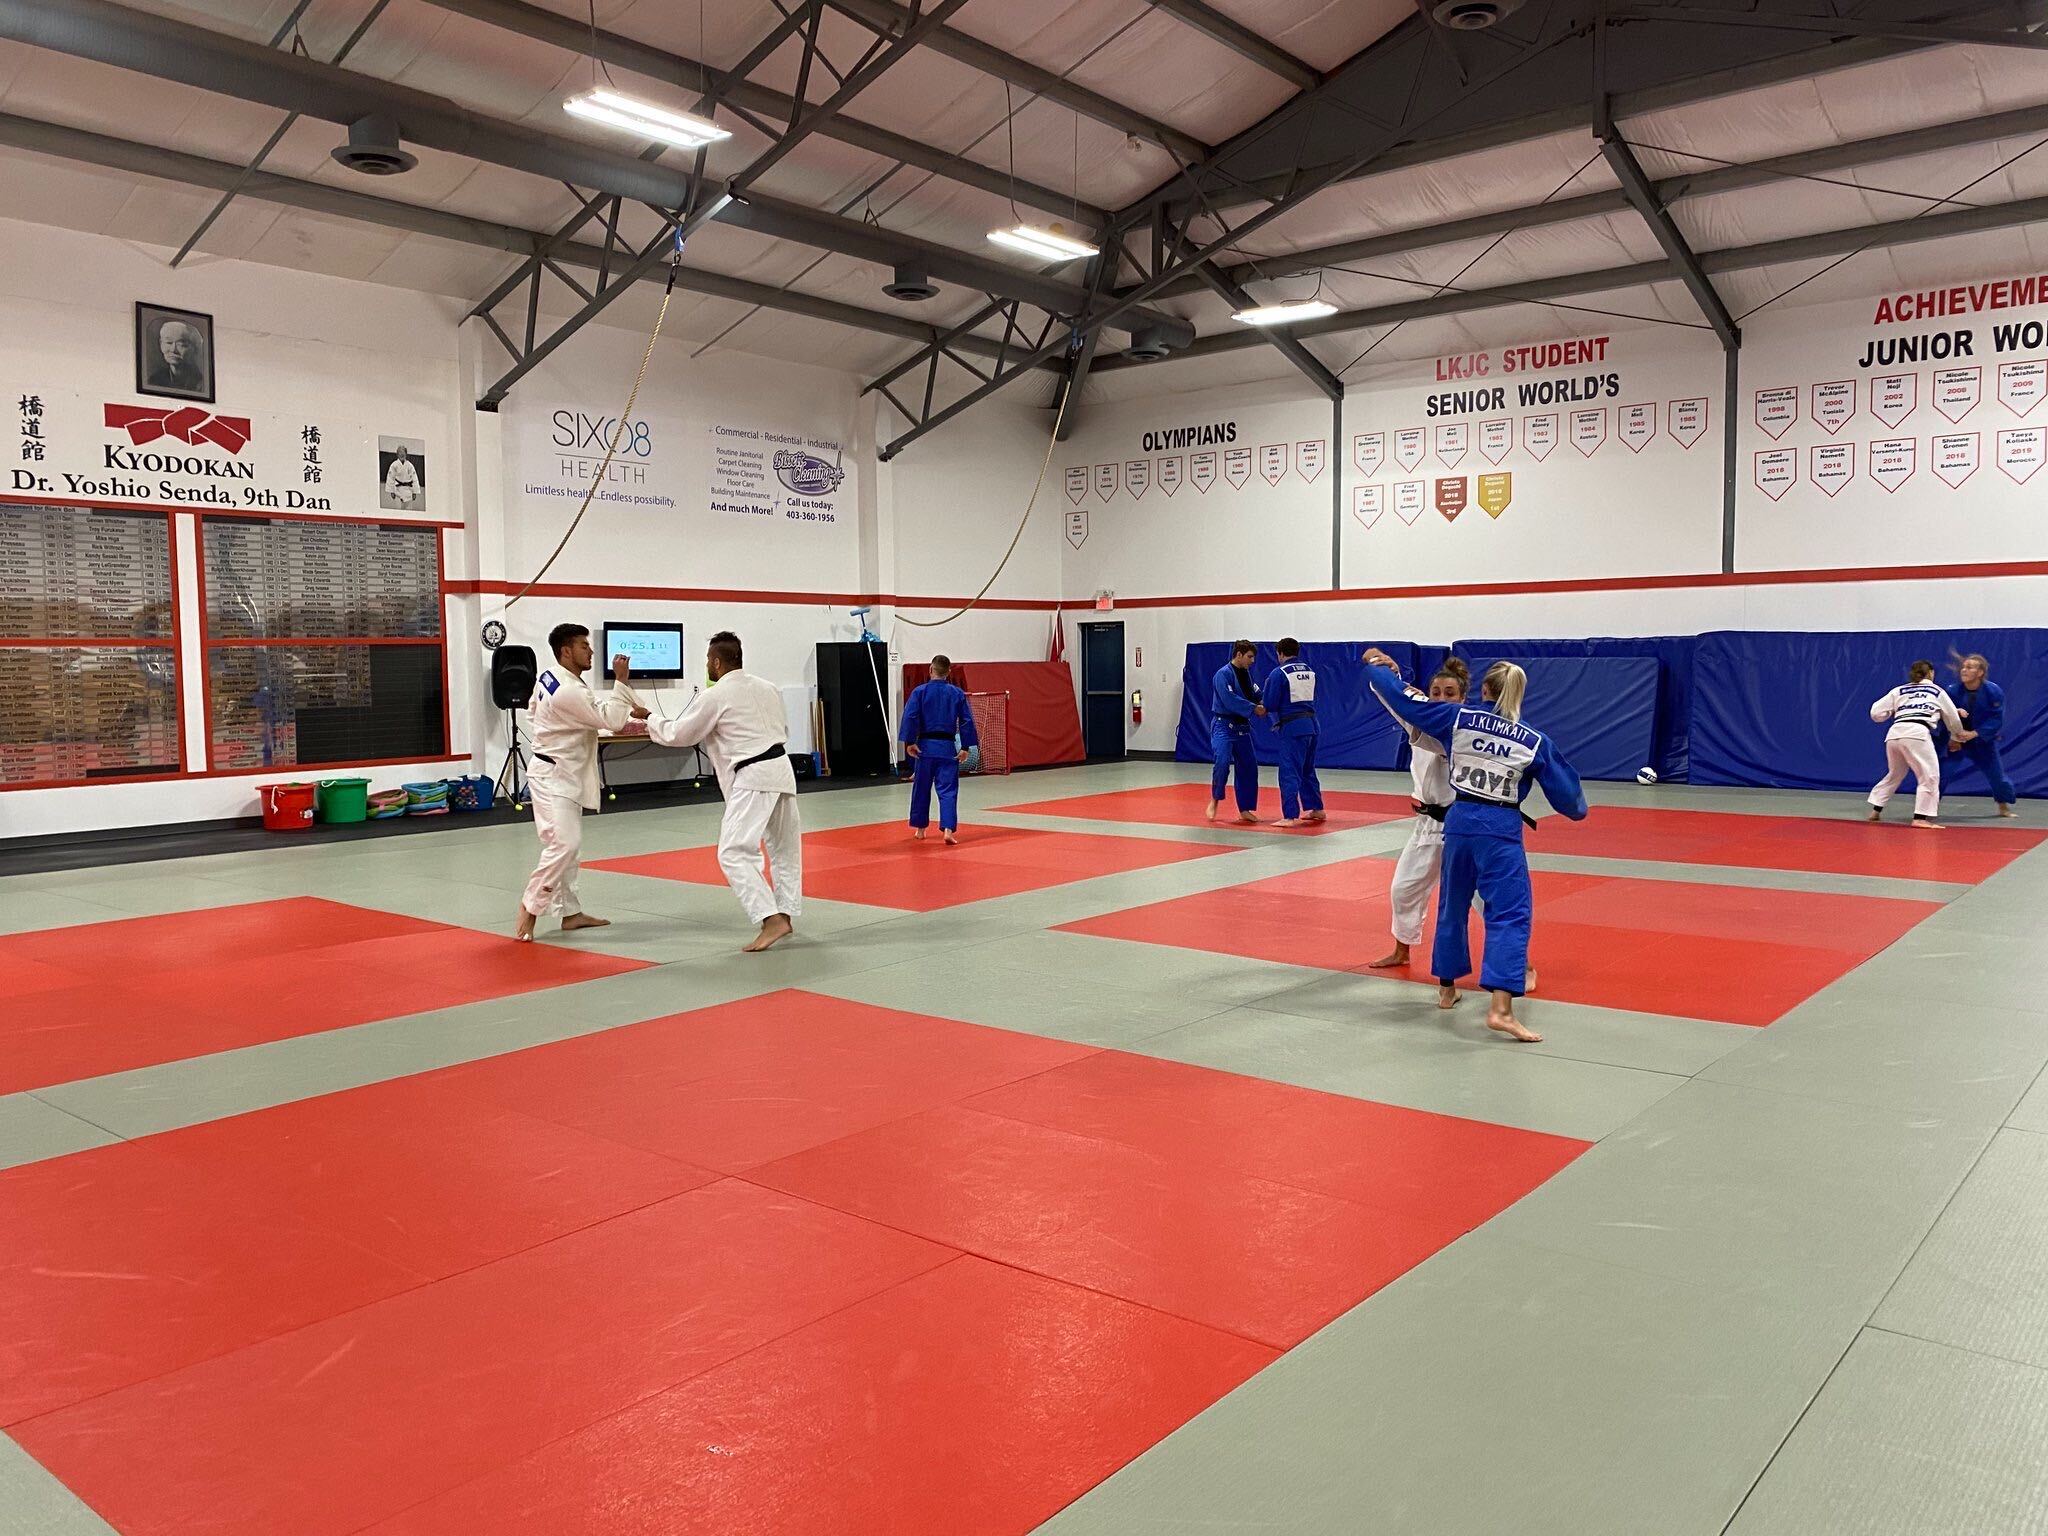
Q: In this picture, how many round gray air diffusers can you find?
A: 4